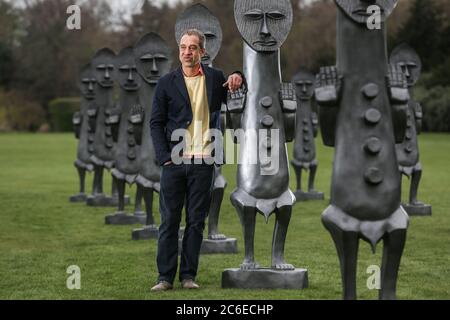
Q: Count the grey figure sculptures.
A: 9